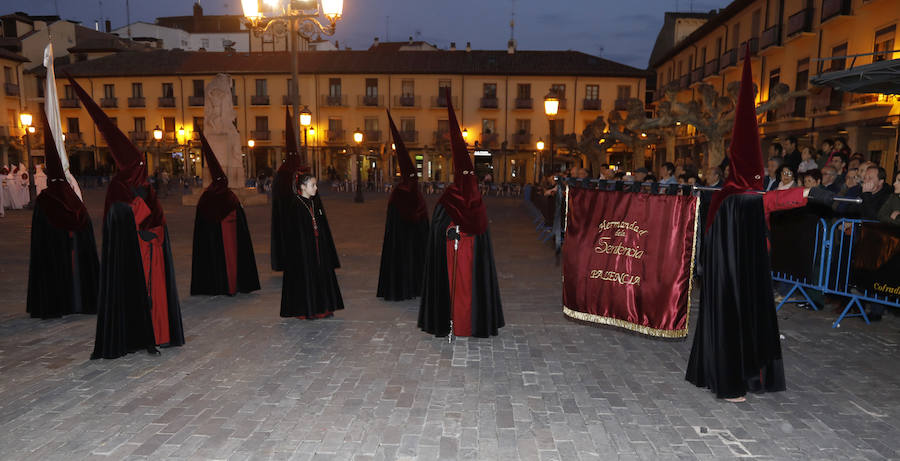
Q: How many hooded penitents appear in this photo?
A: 7